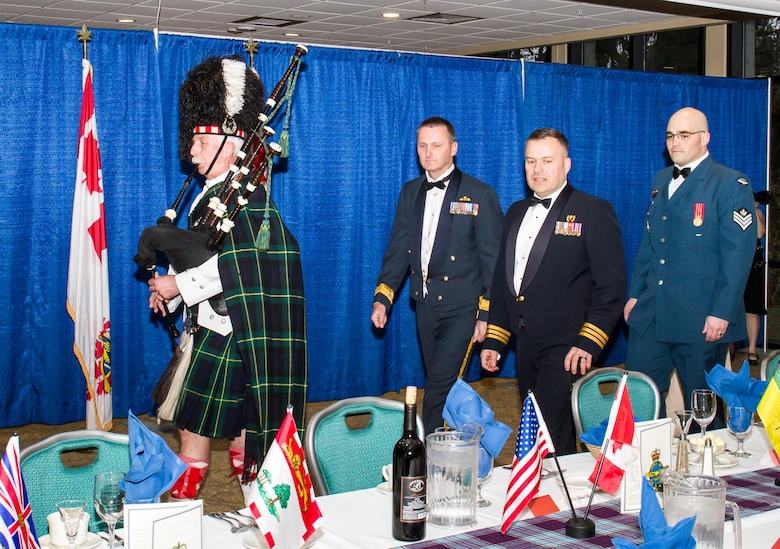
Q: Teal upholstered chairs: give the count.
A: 4